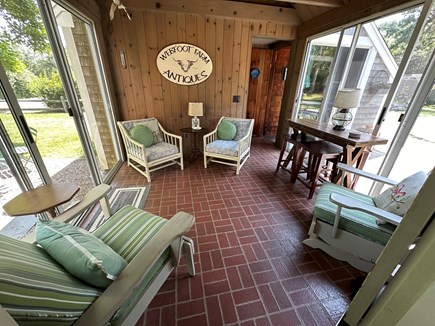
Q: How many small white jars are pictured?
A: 0